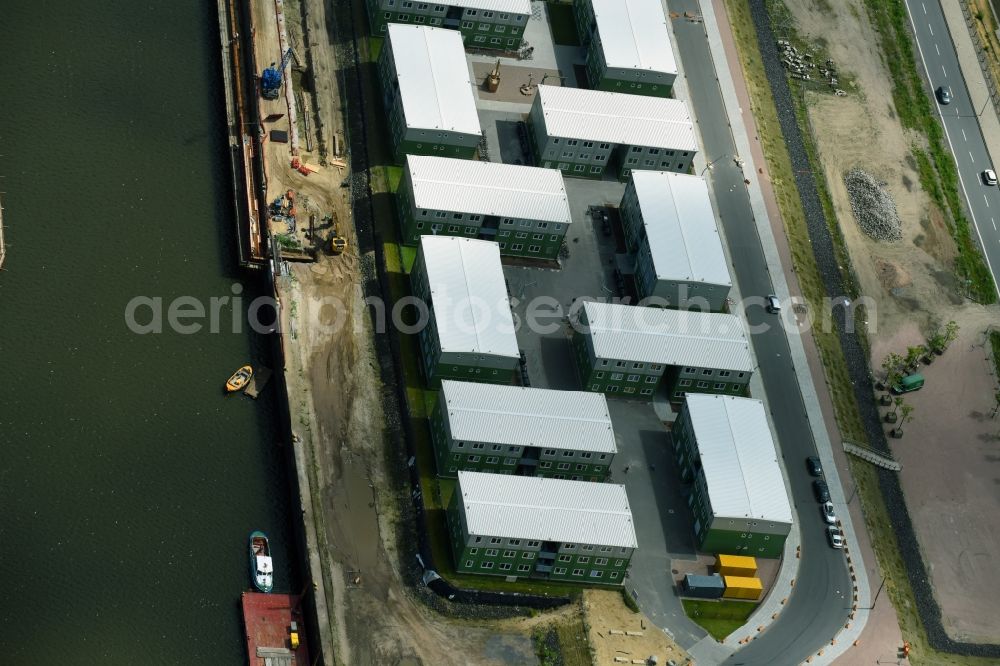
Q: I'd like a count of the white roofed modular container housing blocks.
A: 11